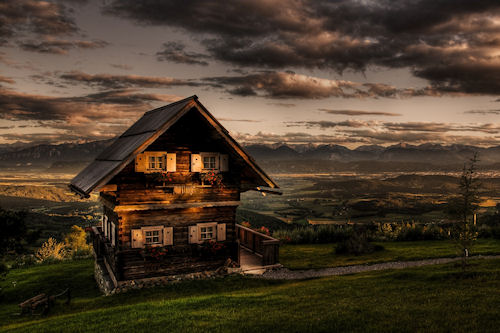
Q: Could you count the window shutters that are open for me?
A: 8